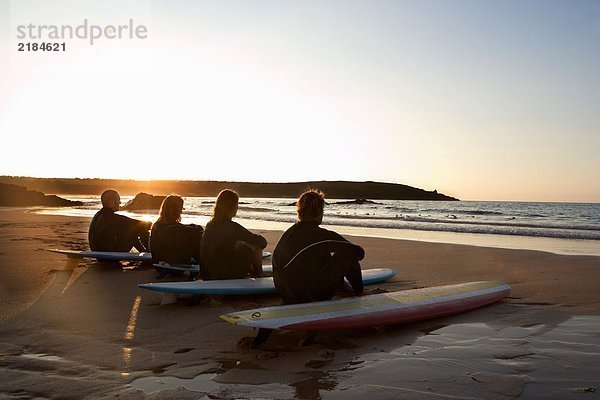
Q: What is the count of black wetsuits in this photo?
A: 4